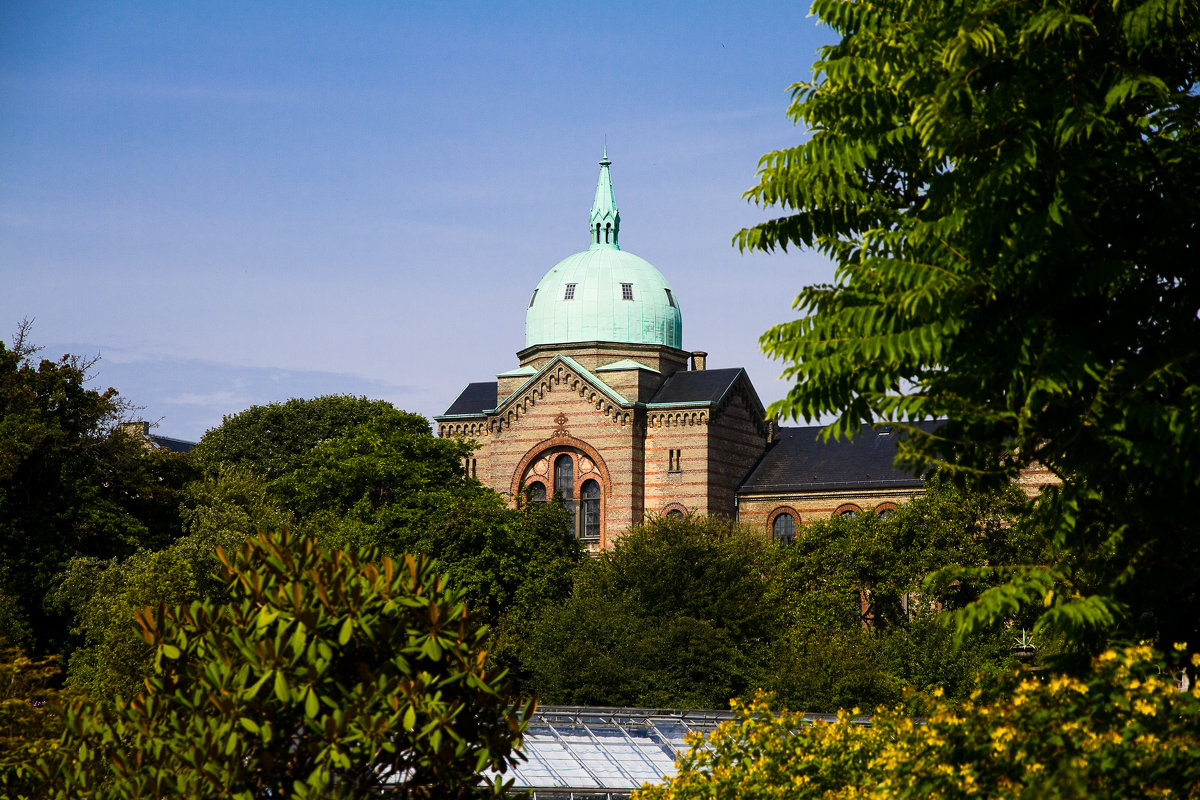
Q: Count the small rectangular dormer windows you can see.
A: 4